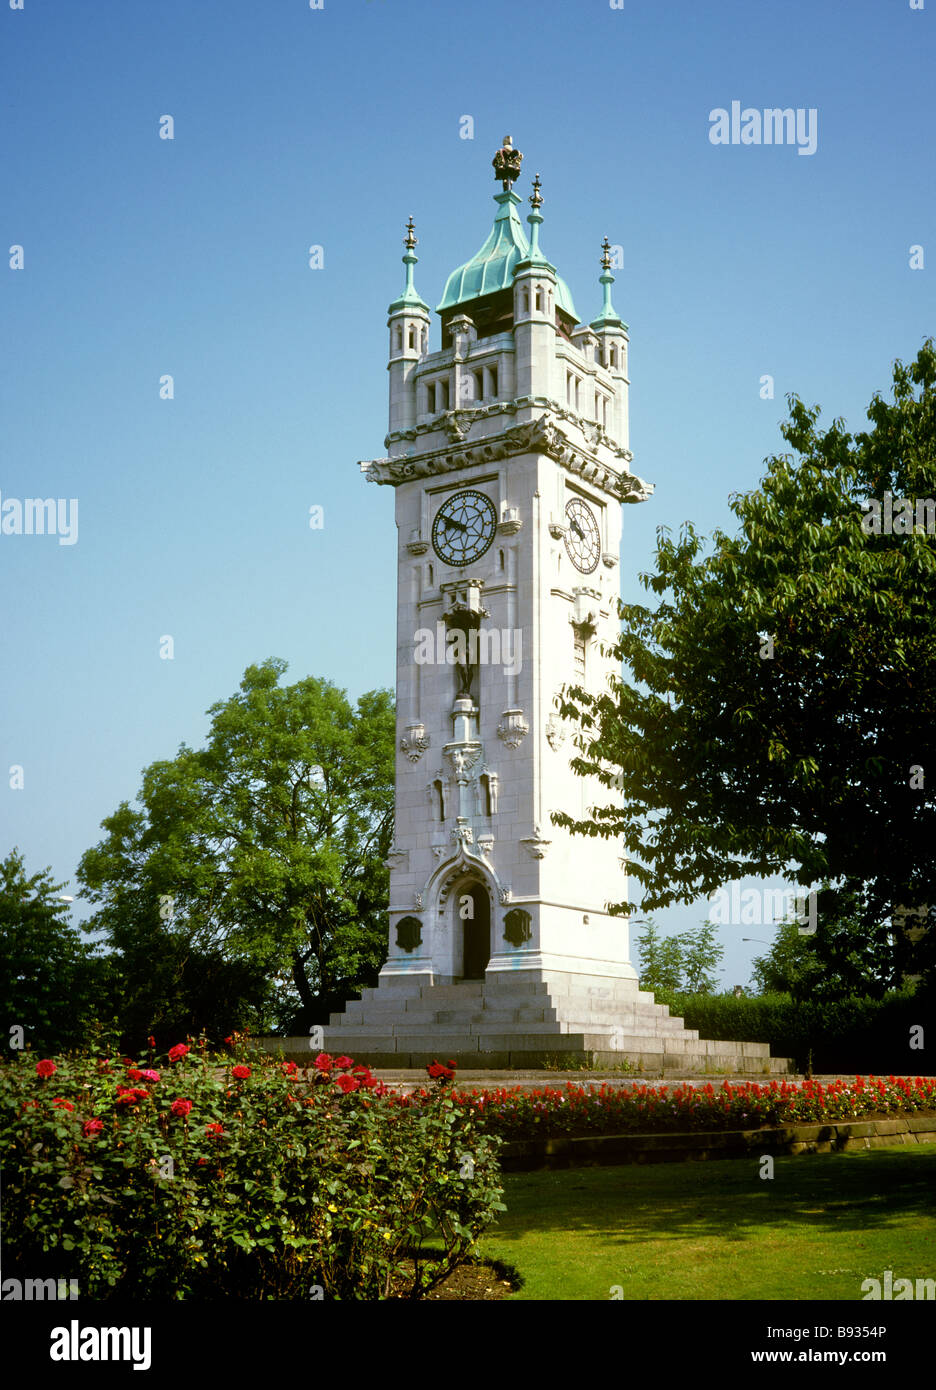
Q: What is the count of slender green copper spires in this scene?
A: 3